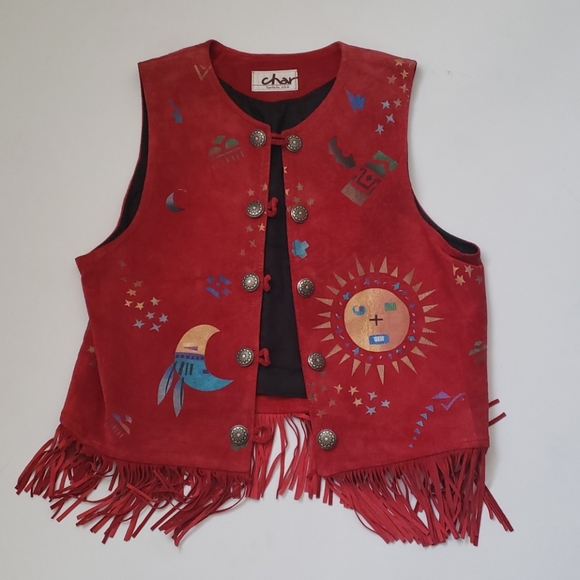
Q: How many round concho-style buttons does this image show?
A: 10